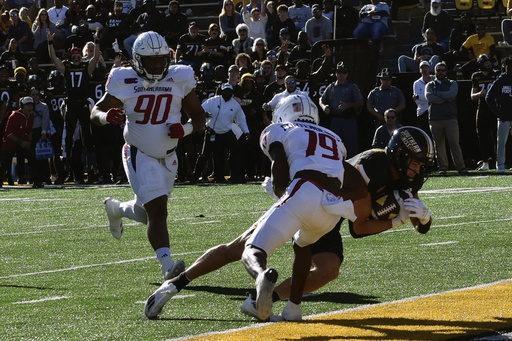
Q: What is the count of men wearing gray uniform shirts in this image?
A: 2